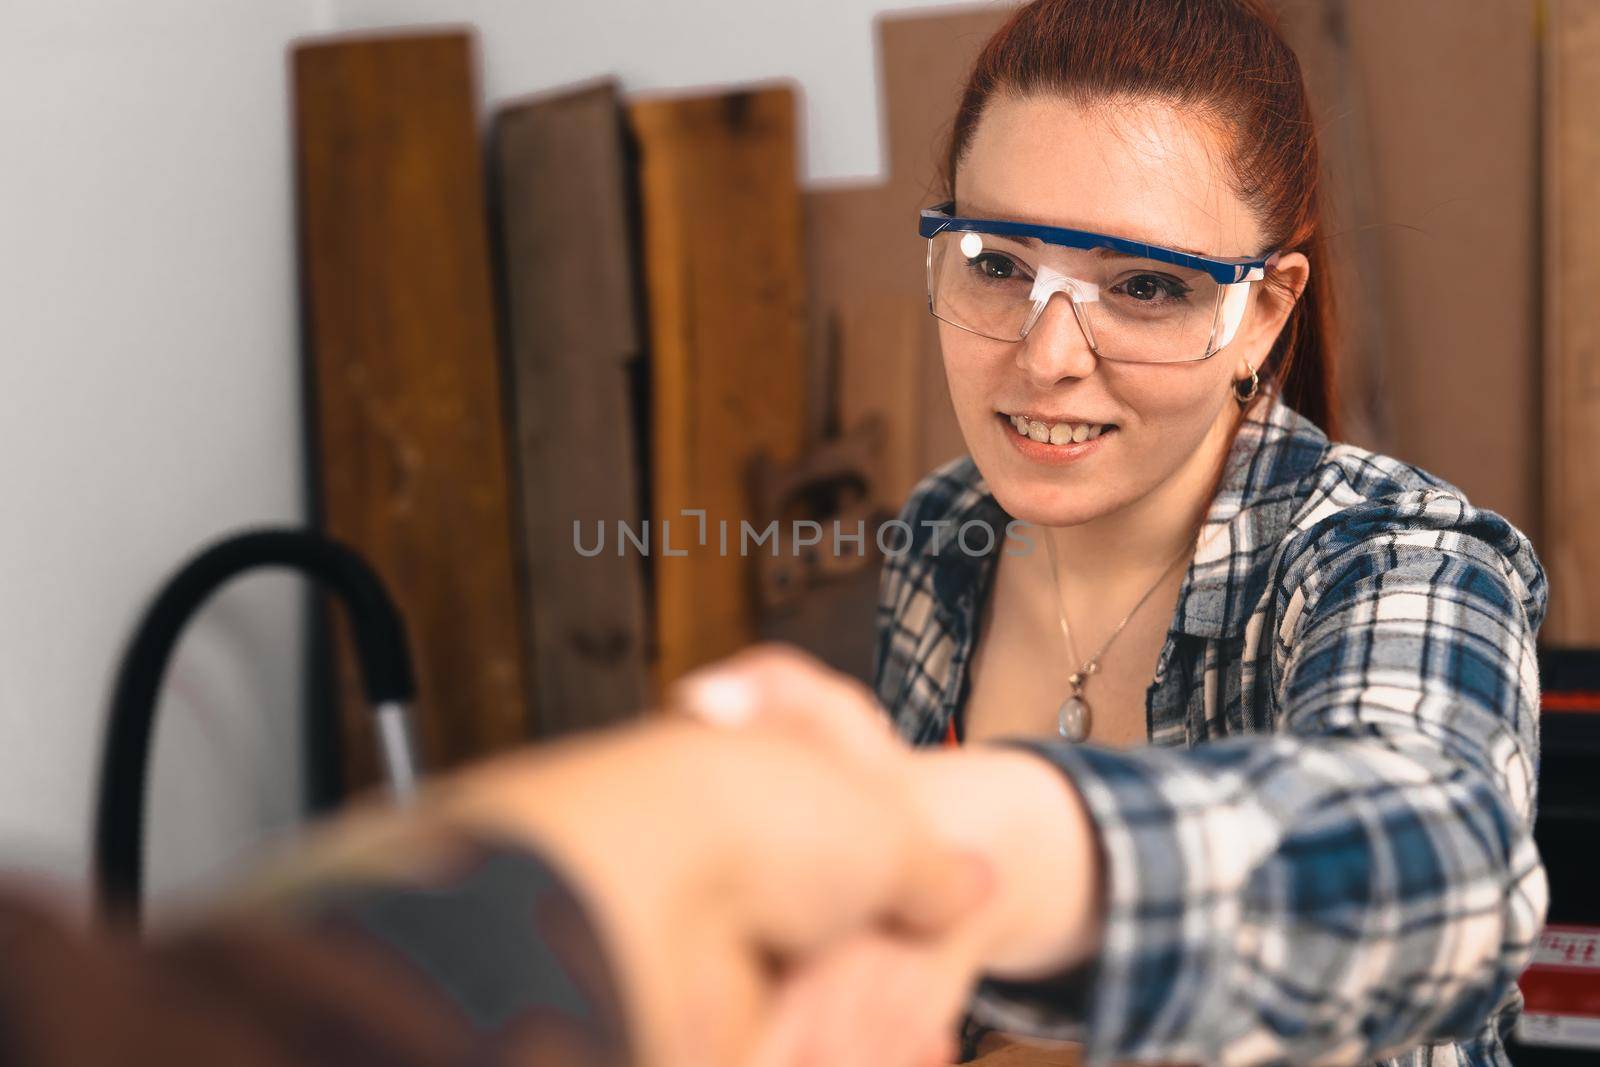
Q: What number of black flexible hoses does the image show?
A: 1